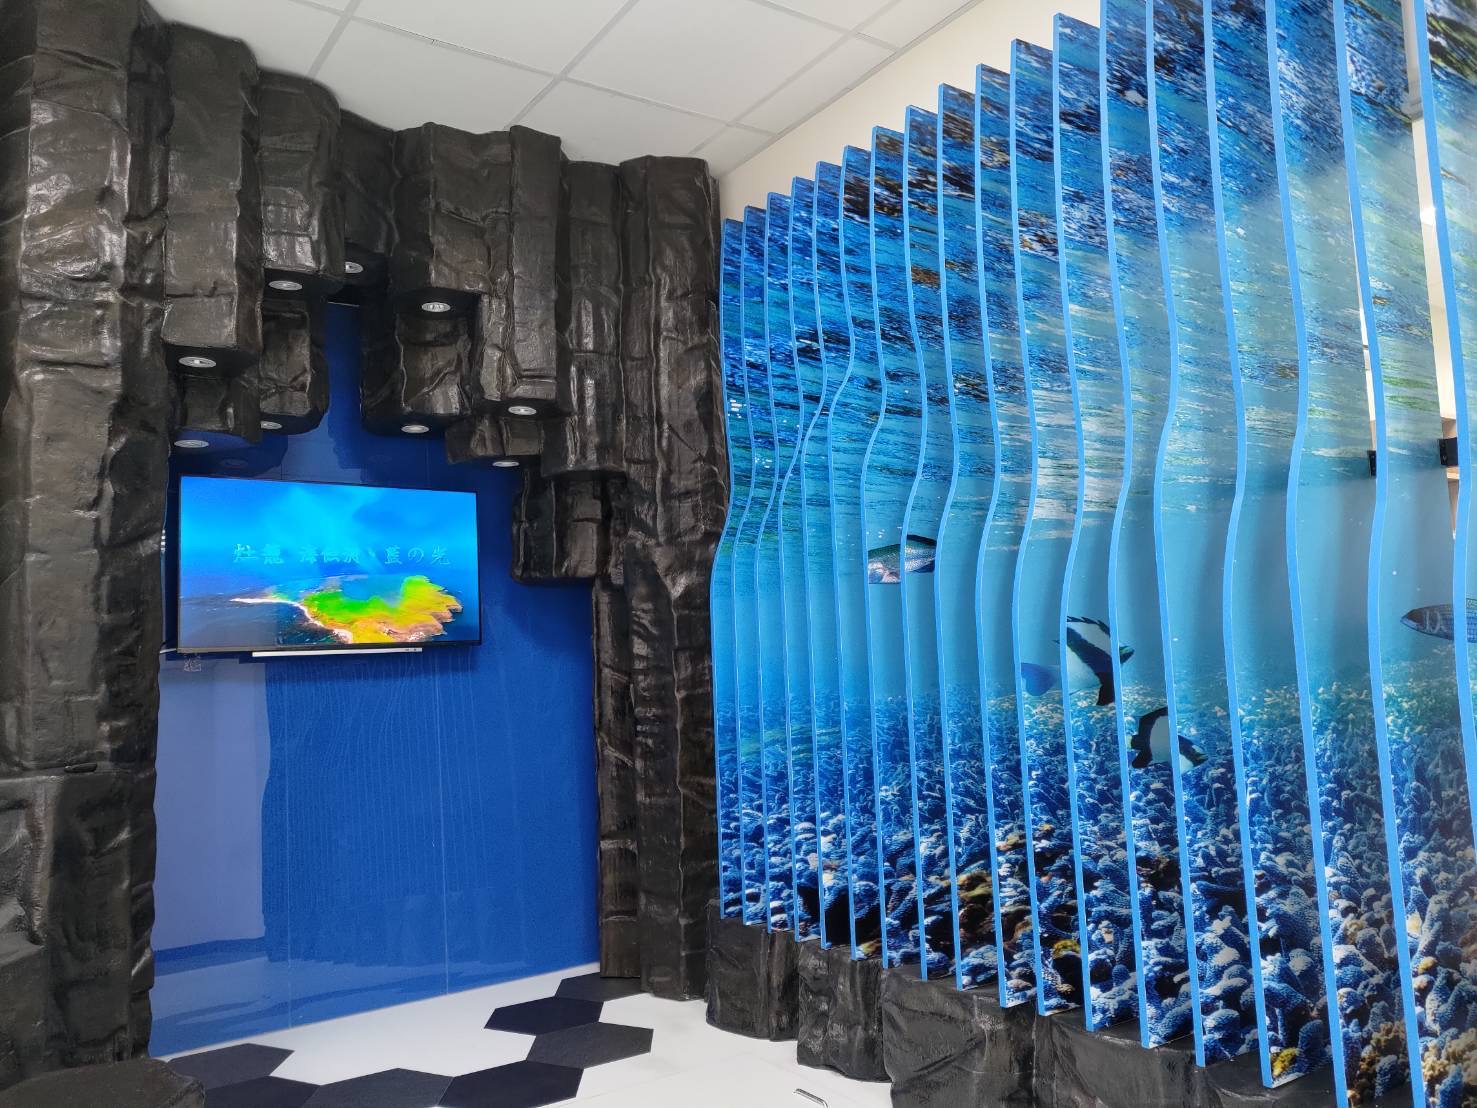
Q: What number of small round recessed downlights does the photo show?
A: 9